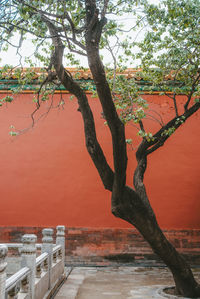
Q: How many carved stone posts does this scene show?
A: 4